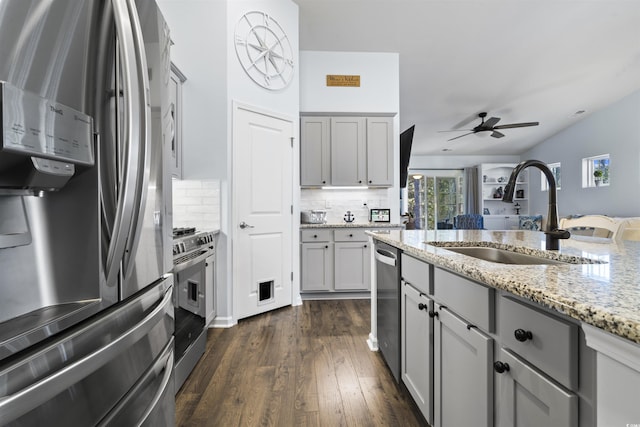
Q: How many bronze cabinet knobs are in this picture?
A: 13